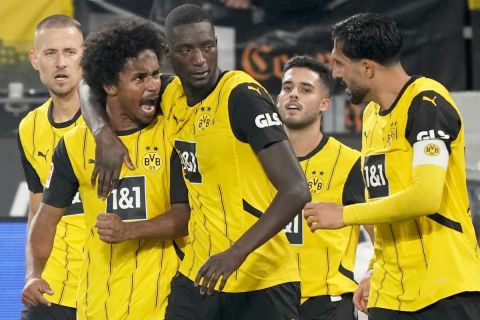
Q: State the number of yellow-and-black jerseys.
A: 5